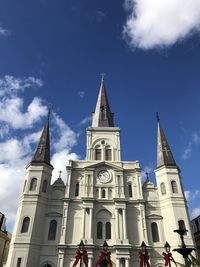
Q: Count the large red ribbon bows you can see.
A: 4